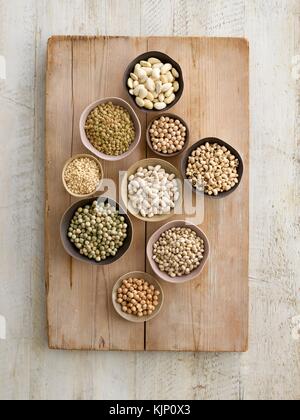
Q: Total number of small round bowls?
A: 9